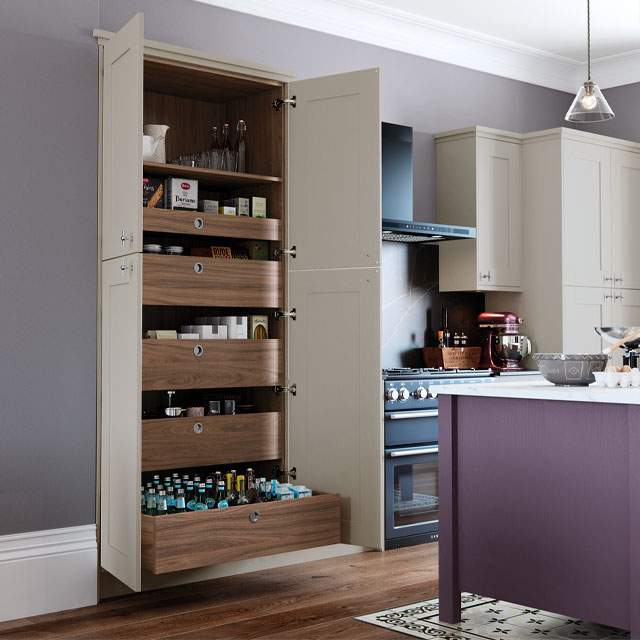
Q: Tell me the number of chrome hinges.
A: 5